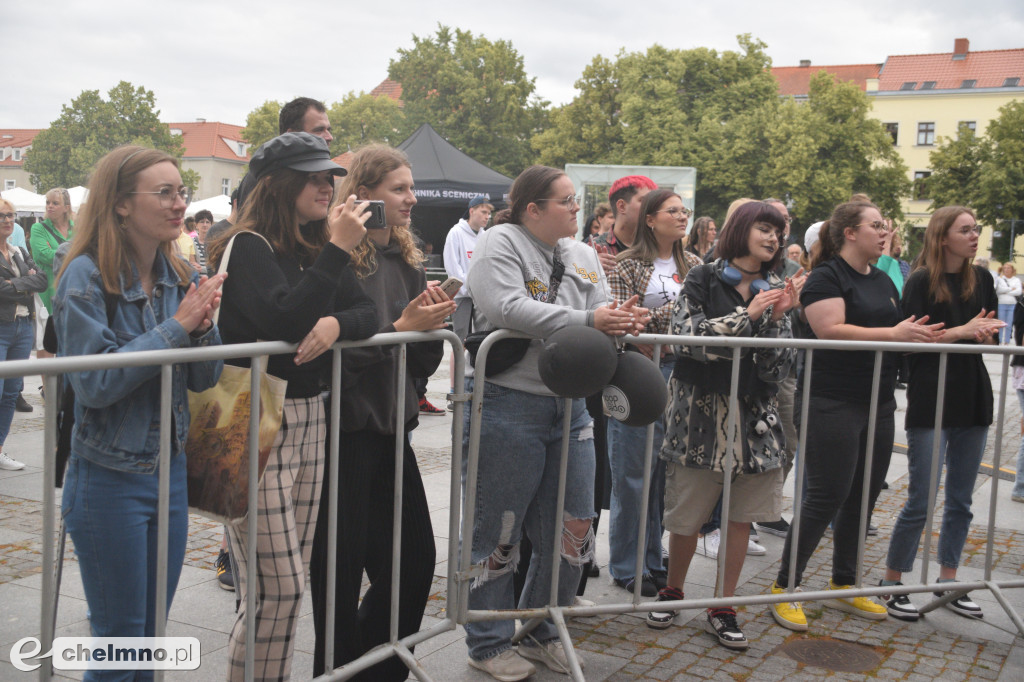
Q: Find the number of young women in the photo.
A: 8